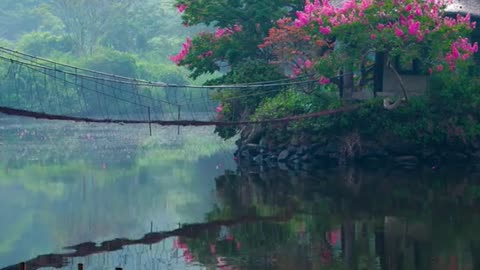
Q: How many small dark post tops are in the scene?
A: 3